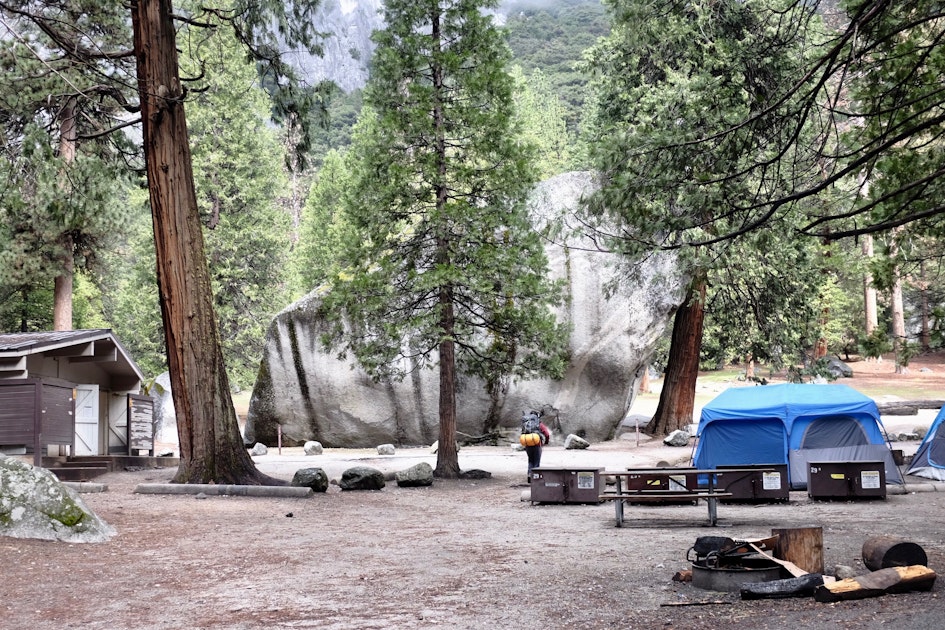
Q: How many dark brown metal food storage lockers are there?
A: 4